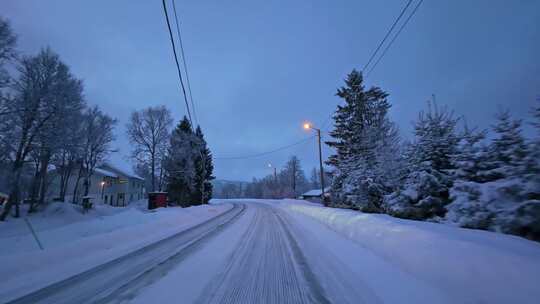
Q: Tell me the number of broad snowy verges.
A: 2